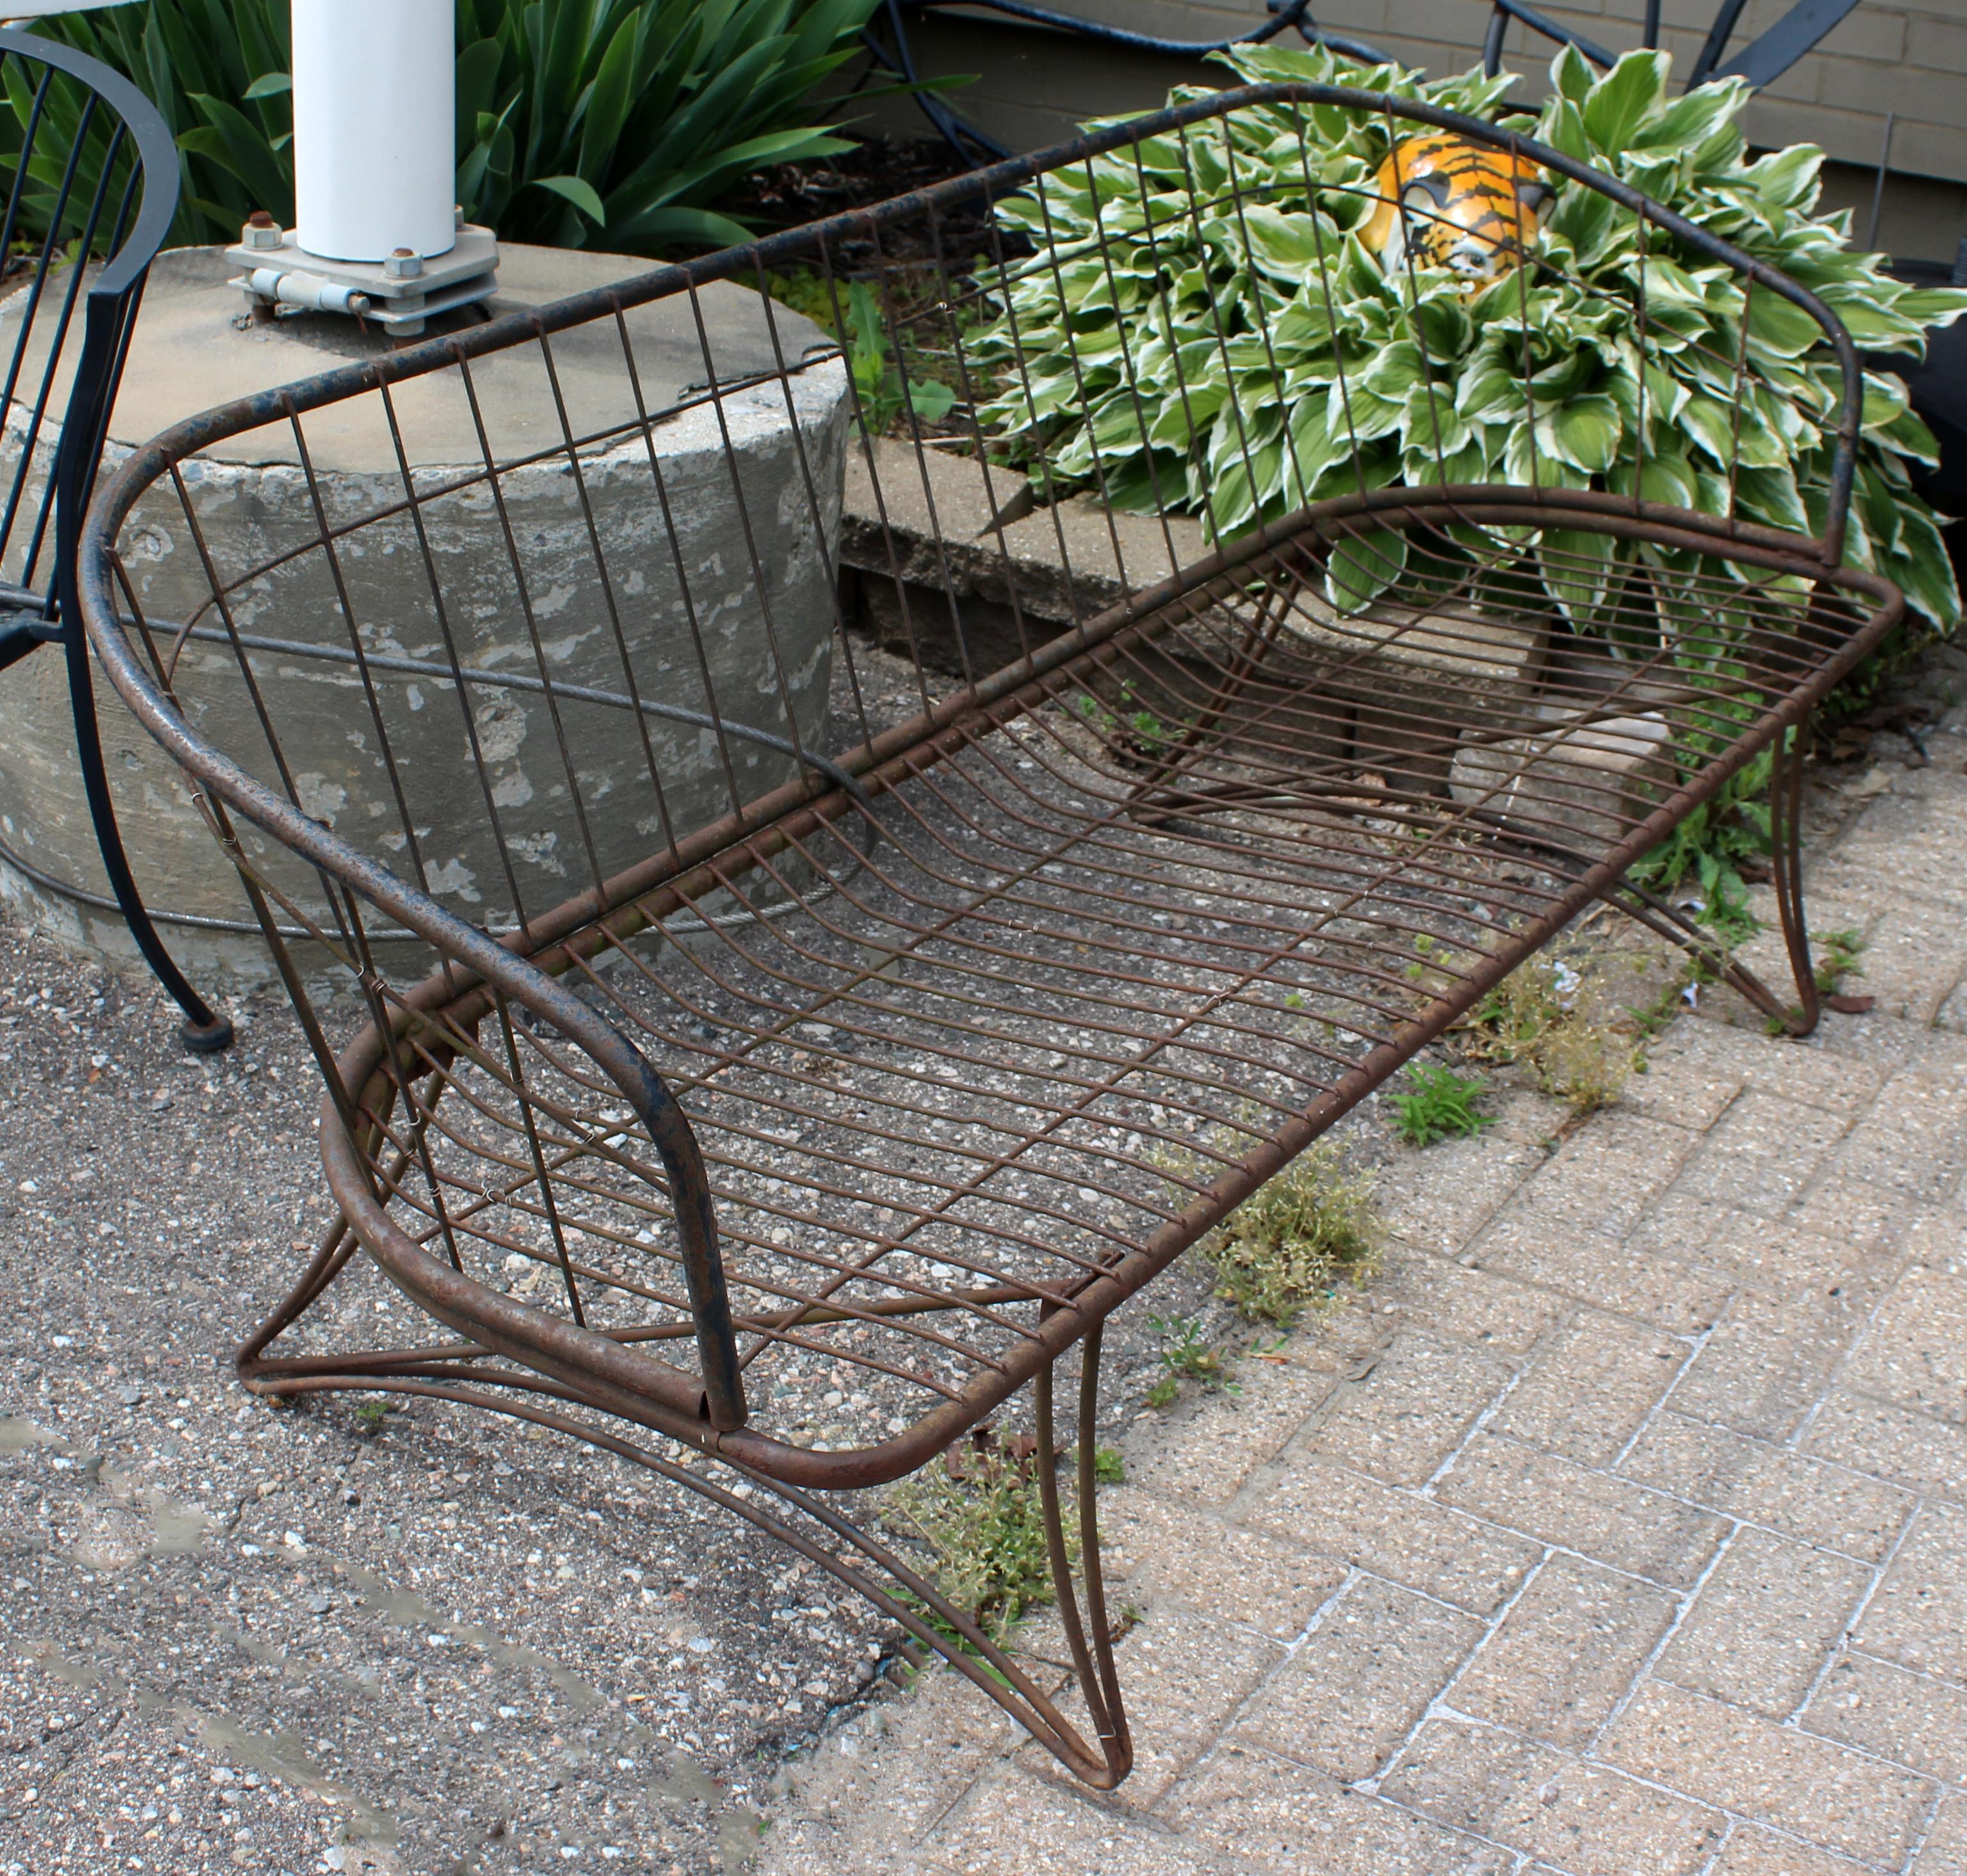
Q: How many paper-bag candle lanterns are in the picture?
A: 0